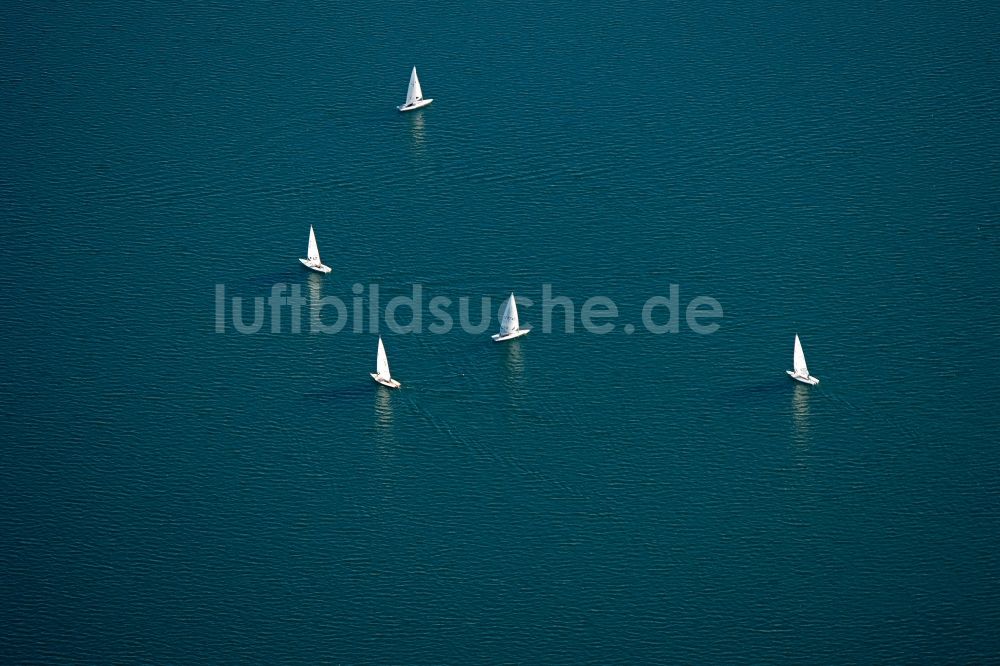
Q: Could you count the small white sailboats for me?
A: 5